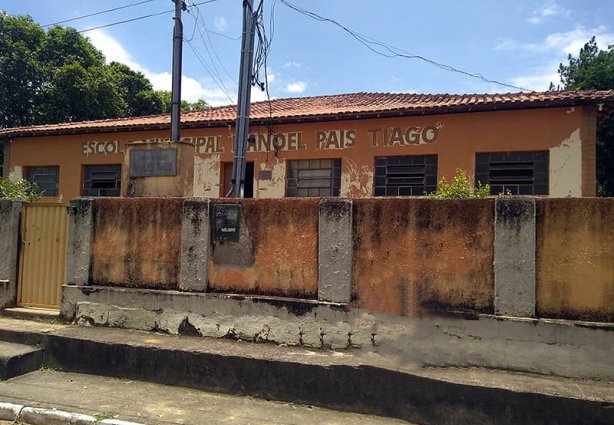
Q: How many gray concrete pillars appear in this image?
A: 5